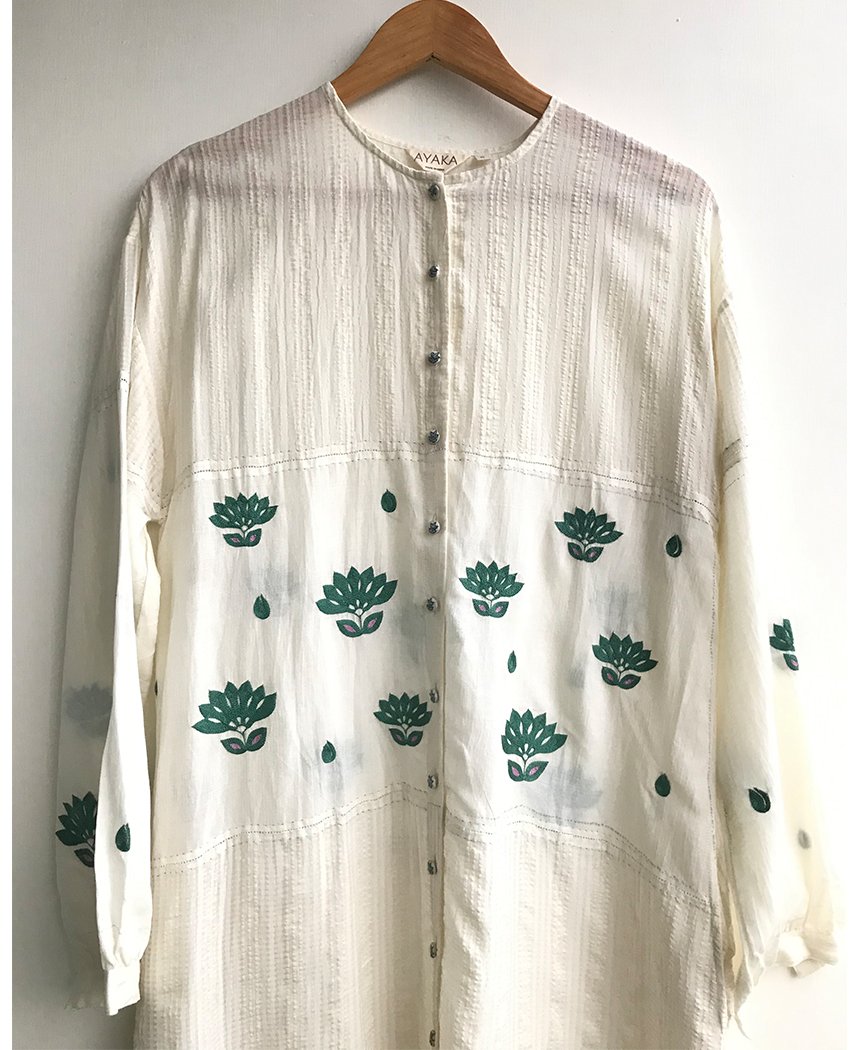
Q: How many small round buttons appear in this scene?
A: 11